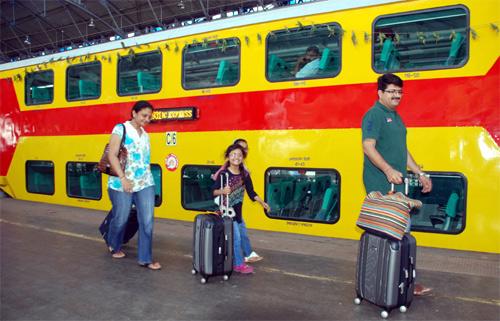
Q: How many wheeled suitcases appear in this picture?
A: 3